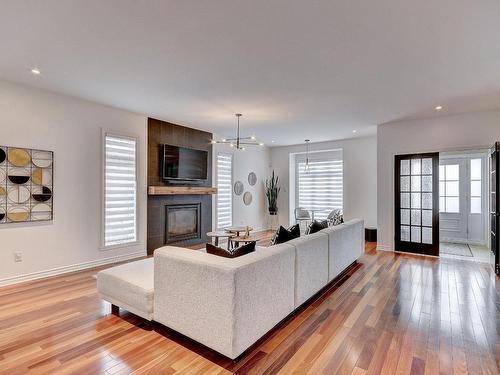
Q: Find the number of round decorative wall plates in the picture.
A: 3